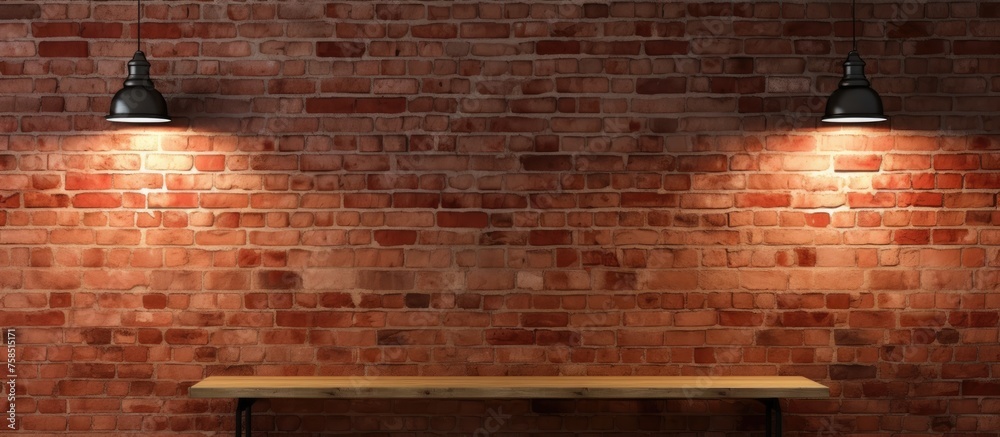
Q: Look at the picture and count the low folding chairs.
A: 0